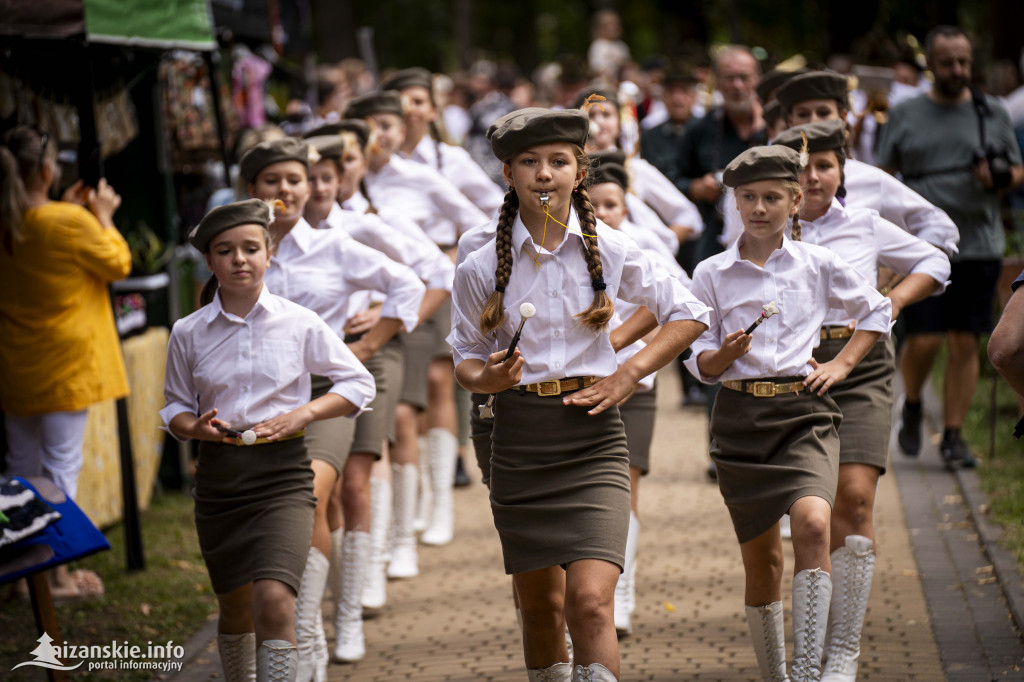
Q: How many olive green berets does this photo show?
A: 15